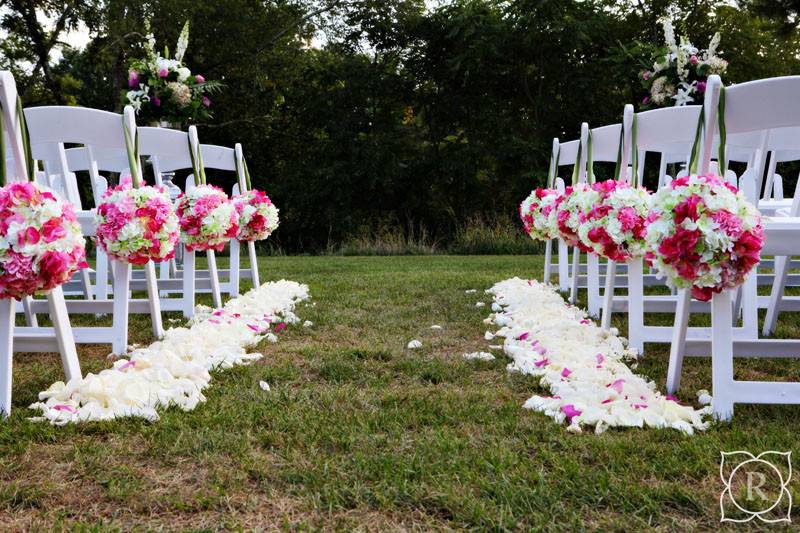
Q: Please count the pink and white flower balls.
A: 8